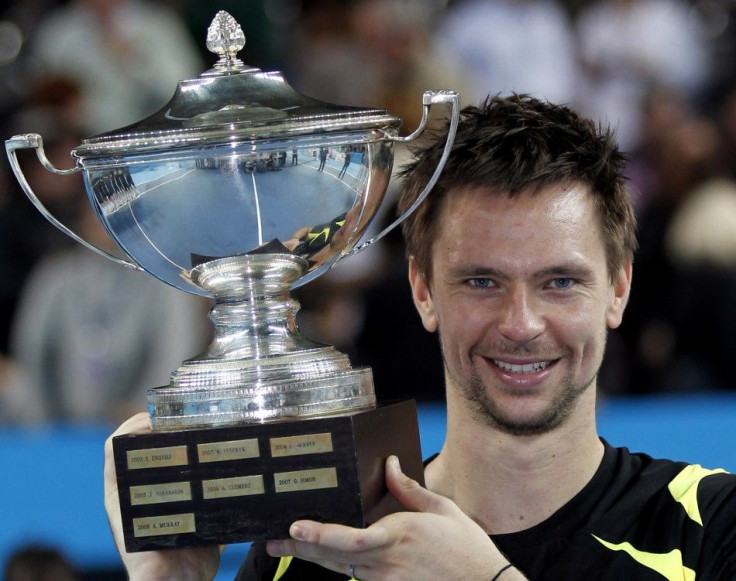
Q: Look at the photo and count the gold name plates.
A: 7